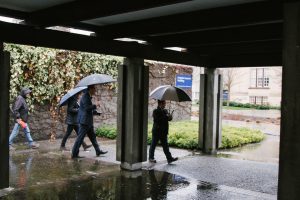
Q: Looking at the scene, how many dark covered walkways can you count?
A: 1